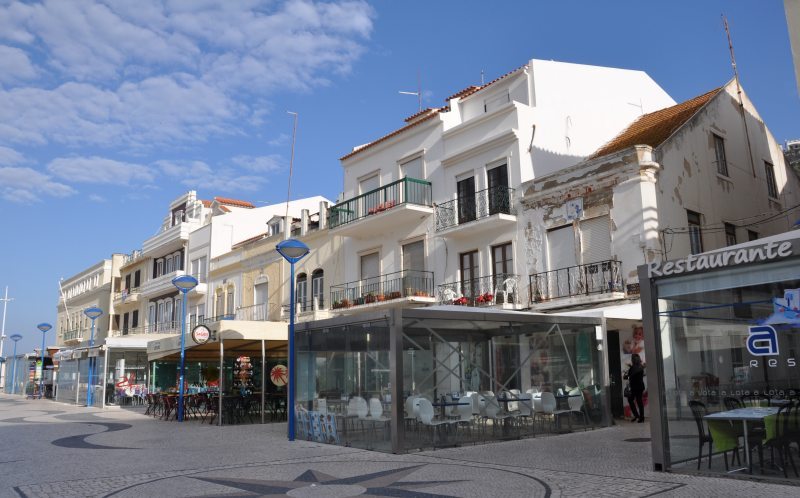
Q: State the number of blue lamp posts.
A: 5